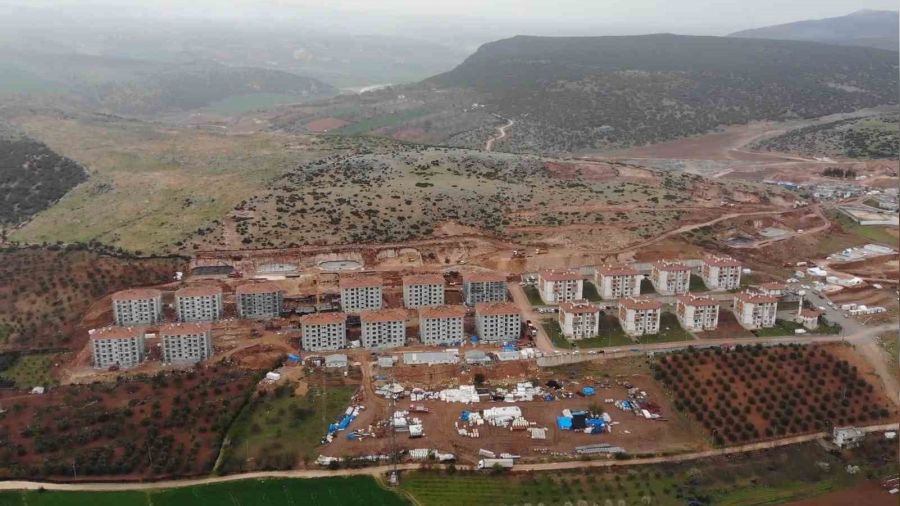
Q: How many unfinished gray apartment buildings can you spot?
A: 12